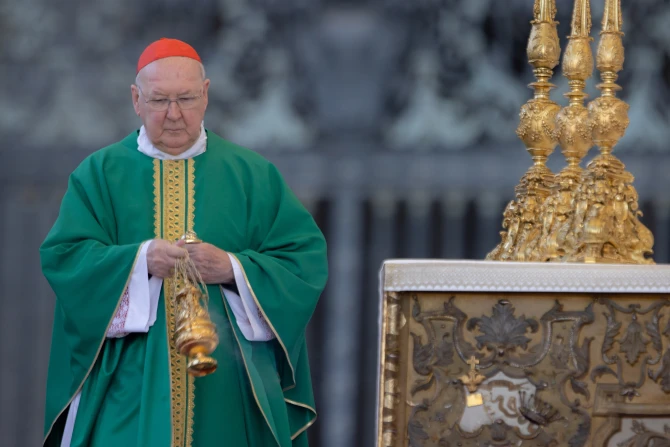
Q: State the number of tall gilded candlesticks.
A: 3